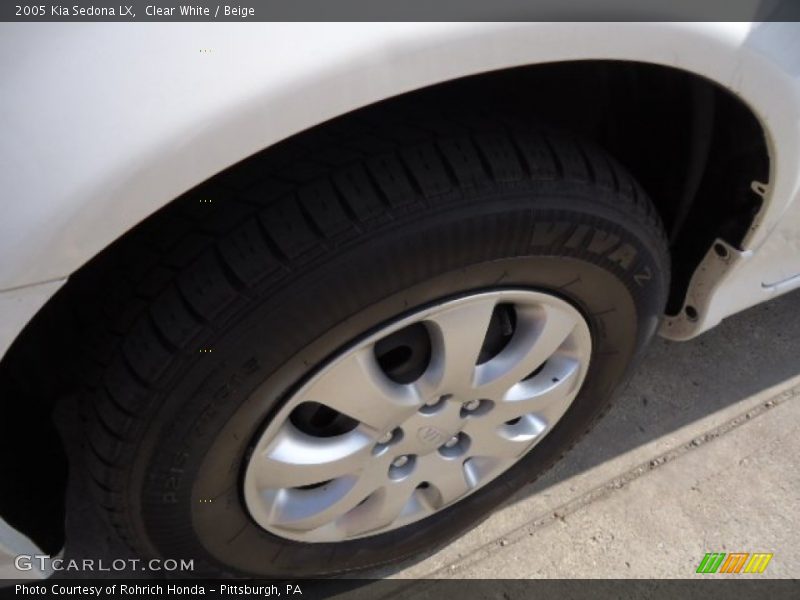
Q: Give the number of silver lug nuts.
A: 5